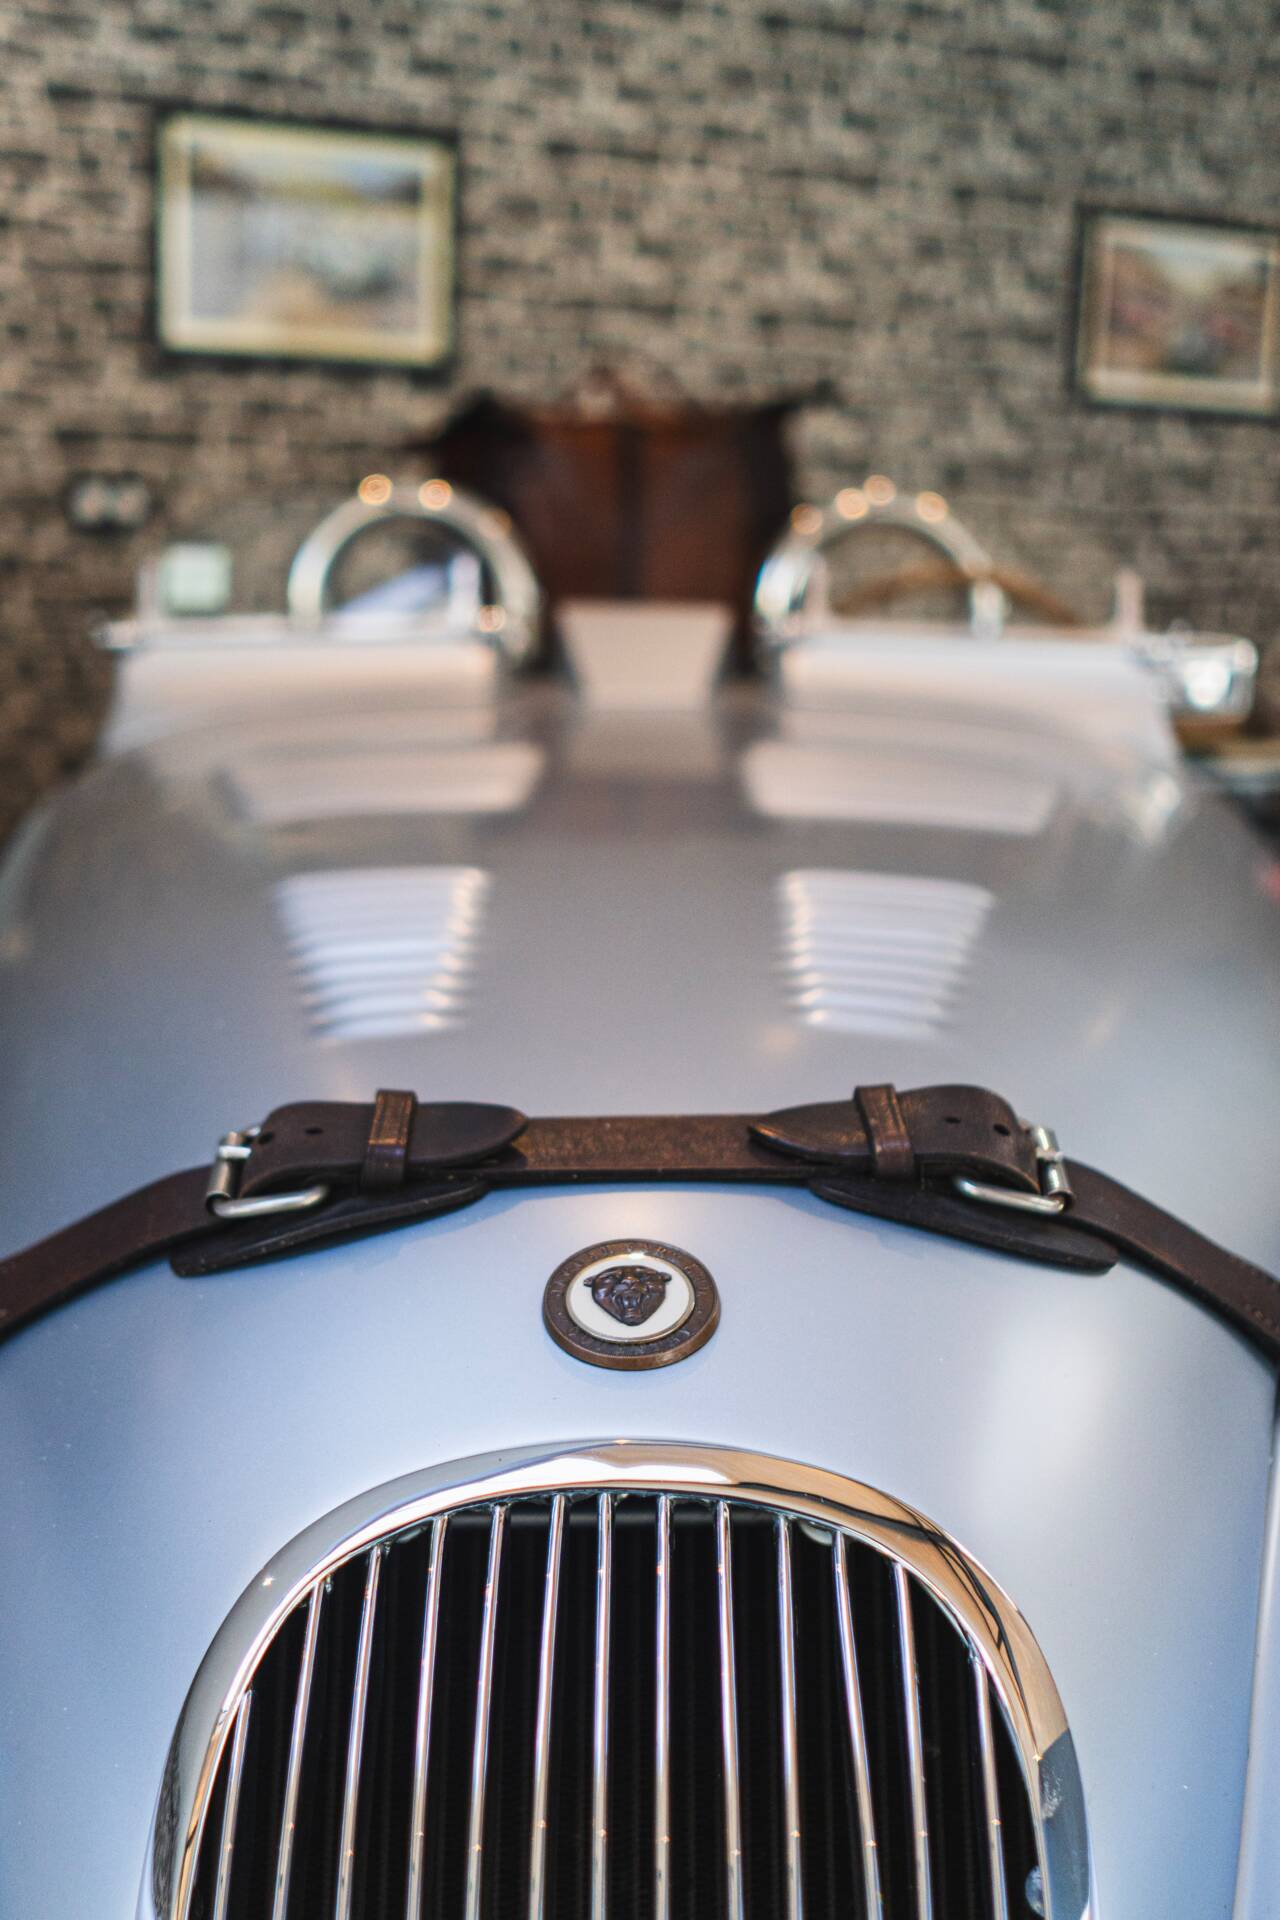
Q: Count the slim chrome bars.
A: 13